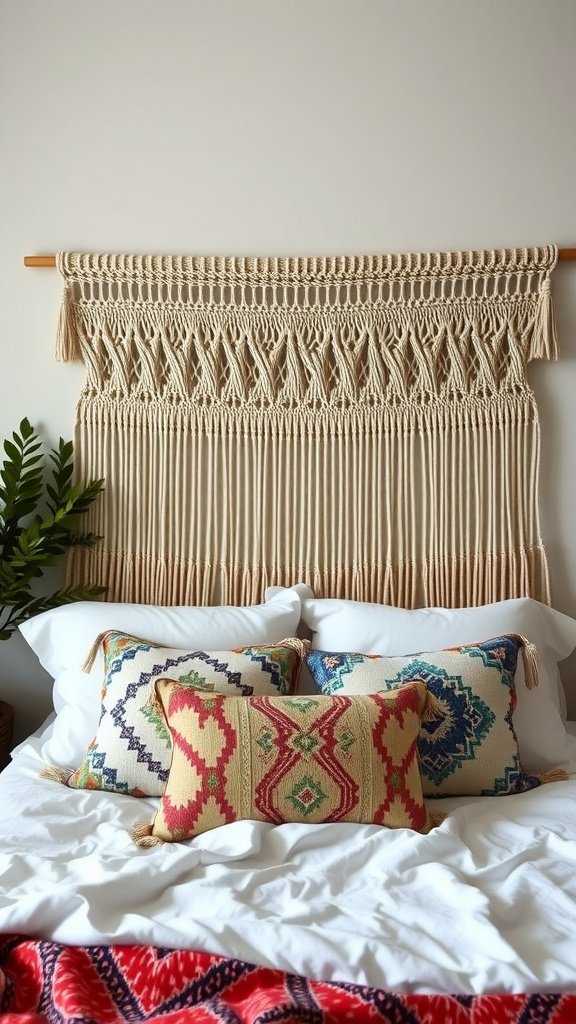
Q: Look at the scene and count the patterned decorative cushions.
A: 3